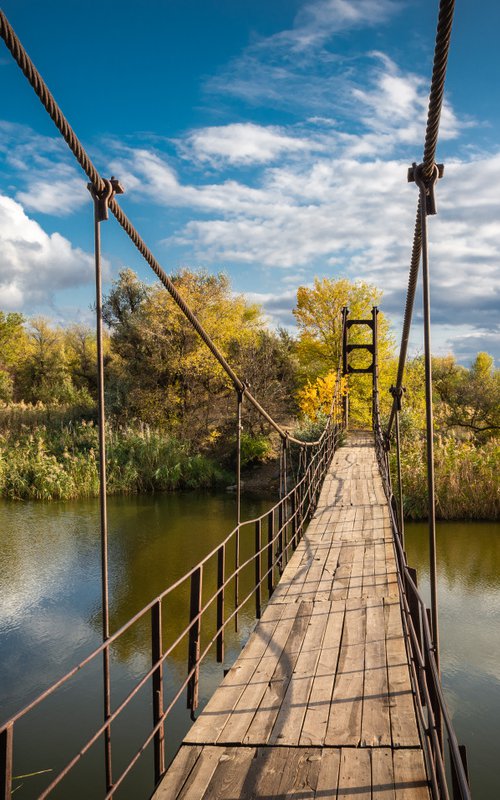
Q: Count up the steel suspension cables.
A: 2